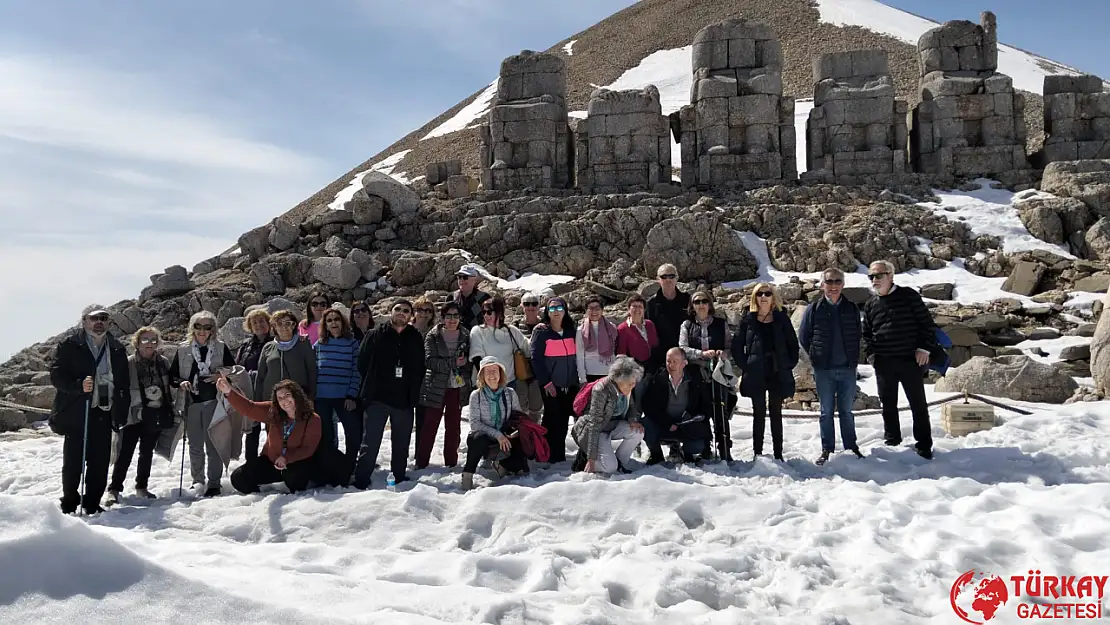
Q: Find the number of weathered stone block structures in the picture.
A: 6